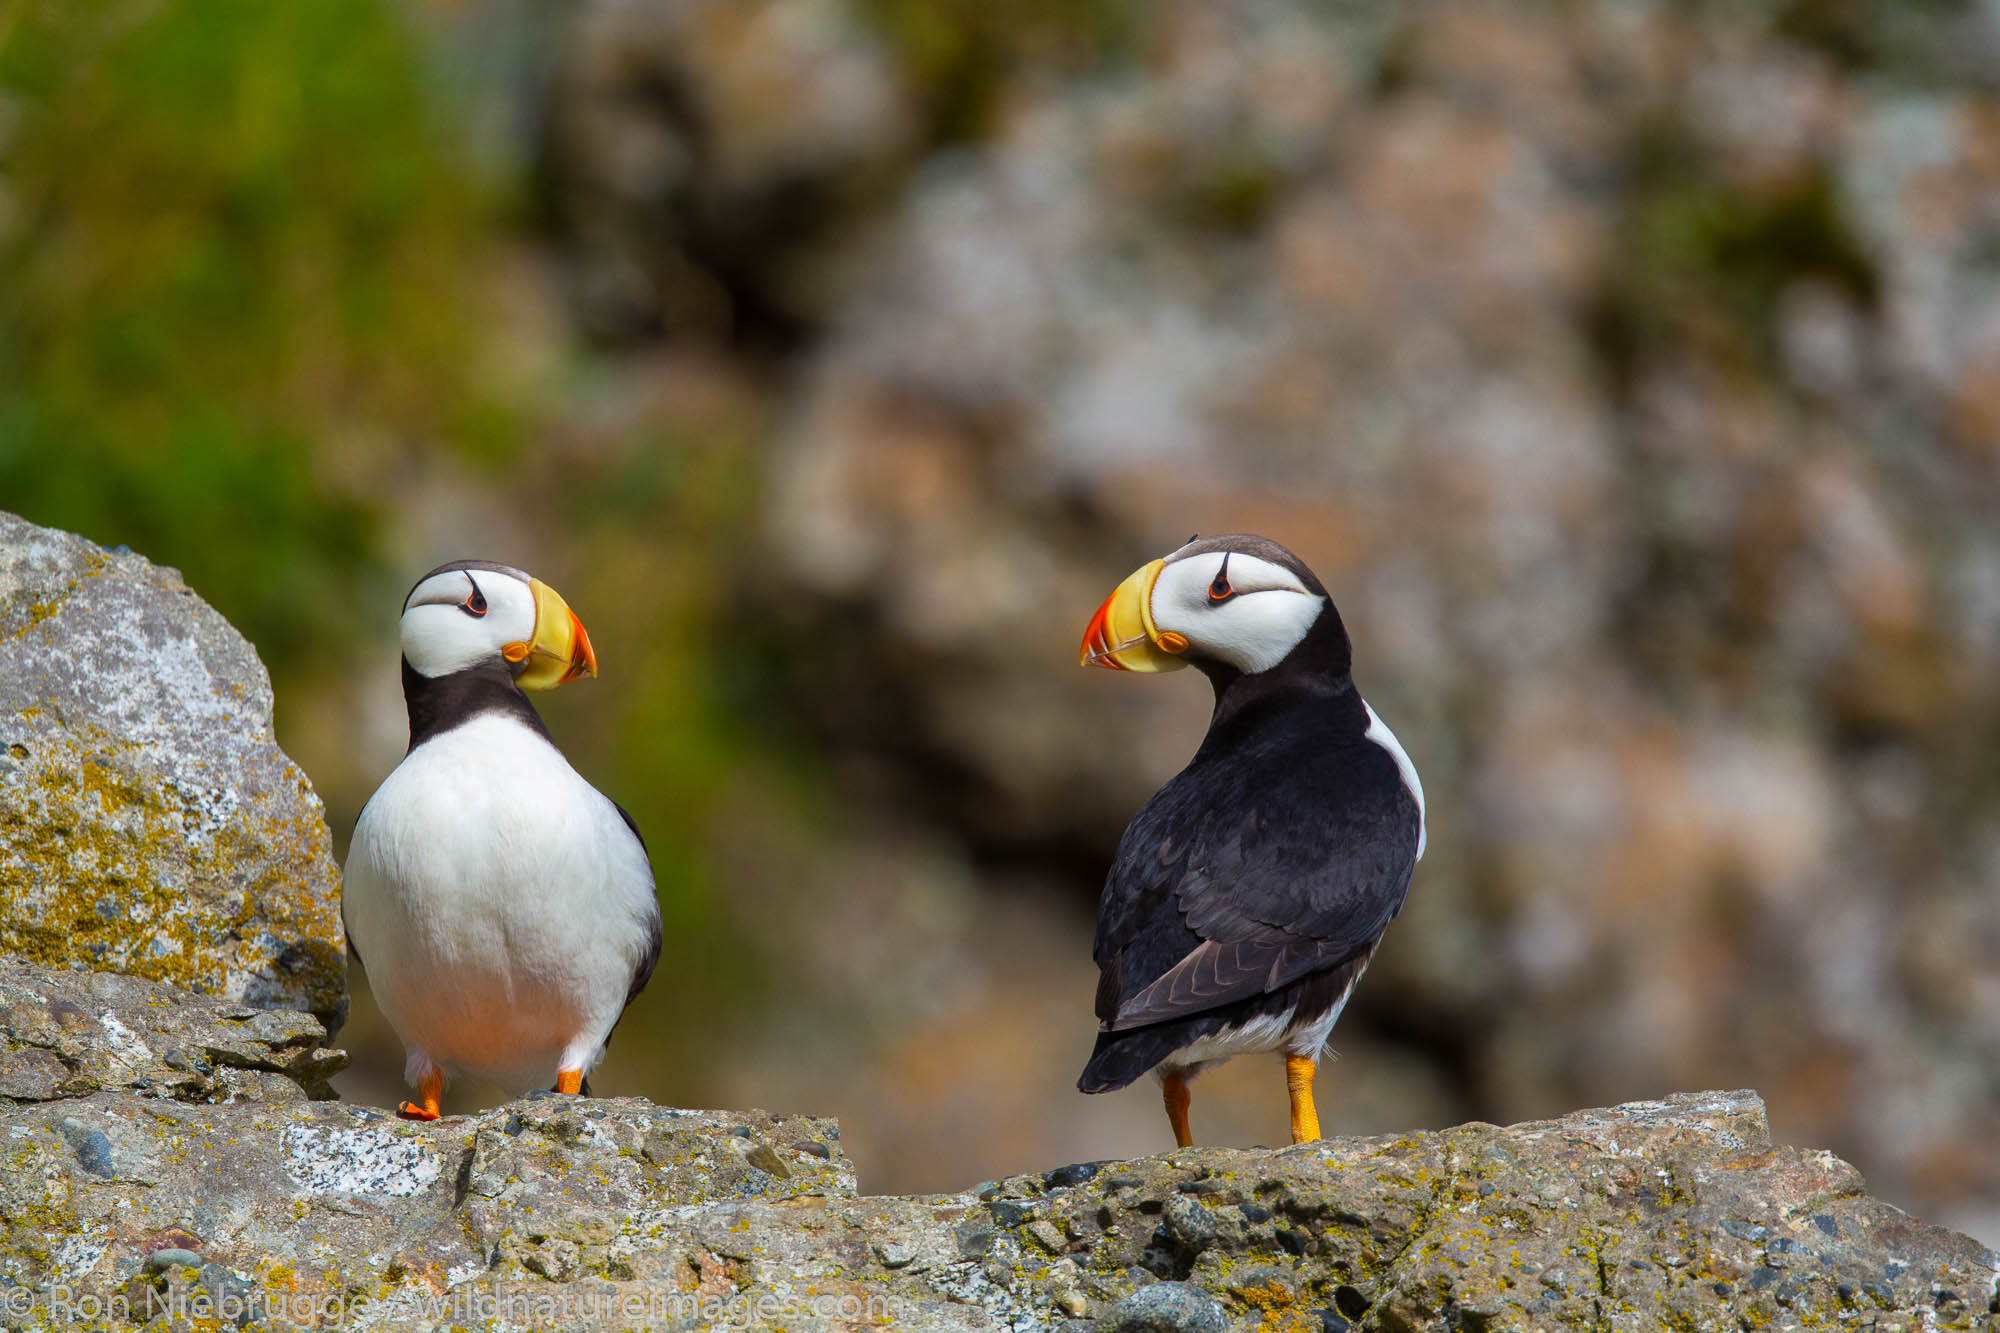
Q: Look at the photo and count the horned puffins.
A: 2